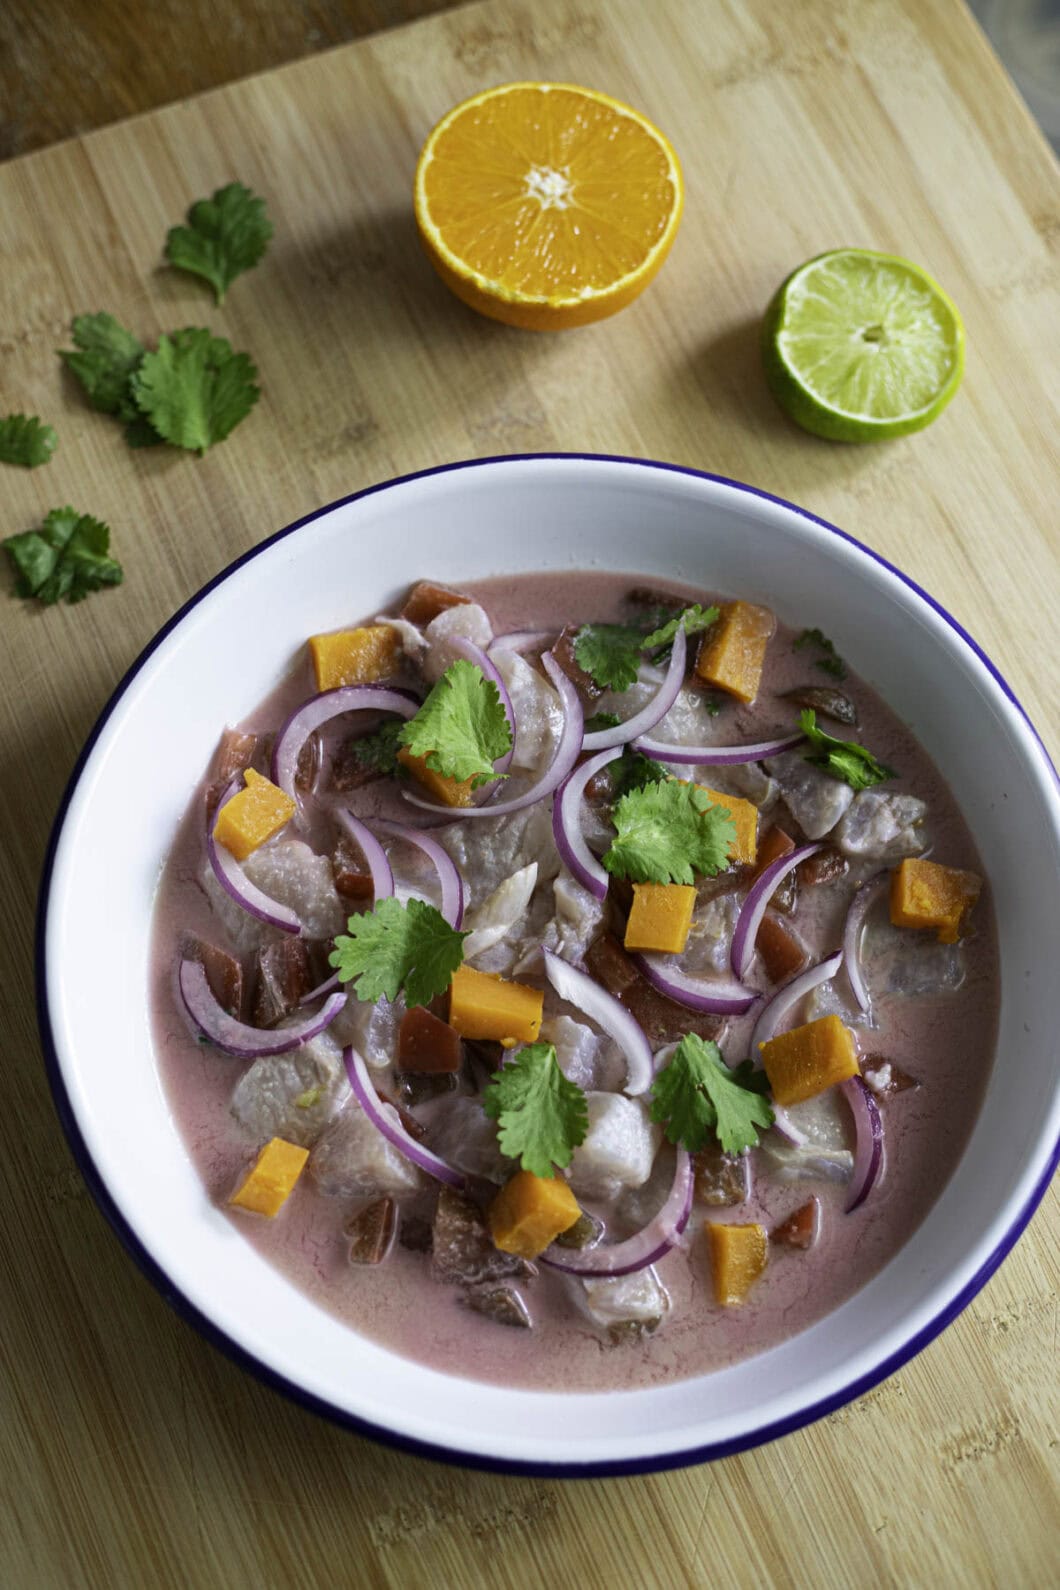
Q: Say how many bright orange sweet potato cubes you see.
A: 12